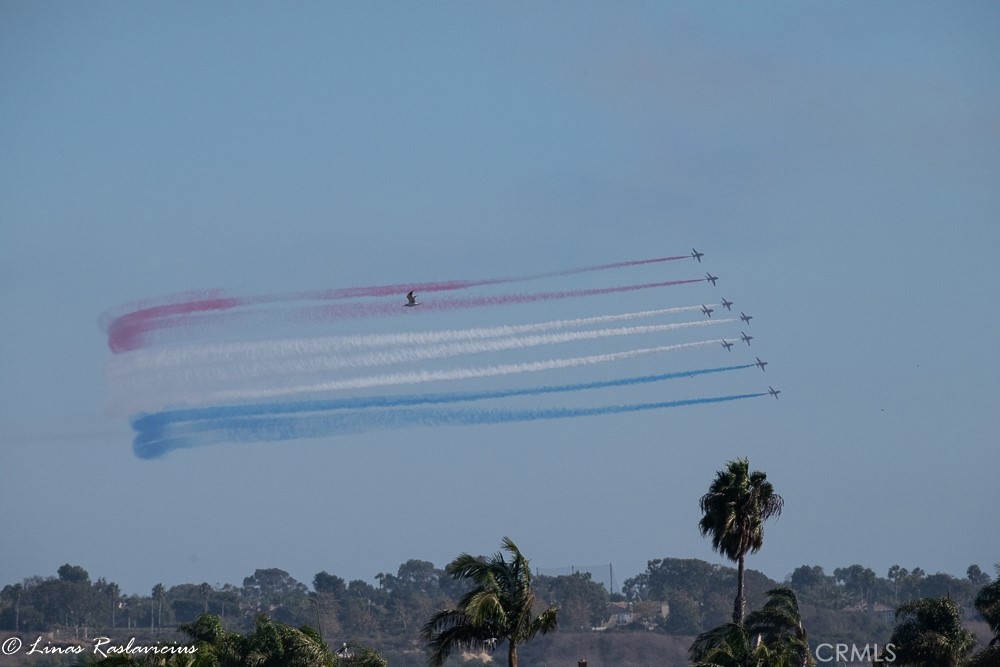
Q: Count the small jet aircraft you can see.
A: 9